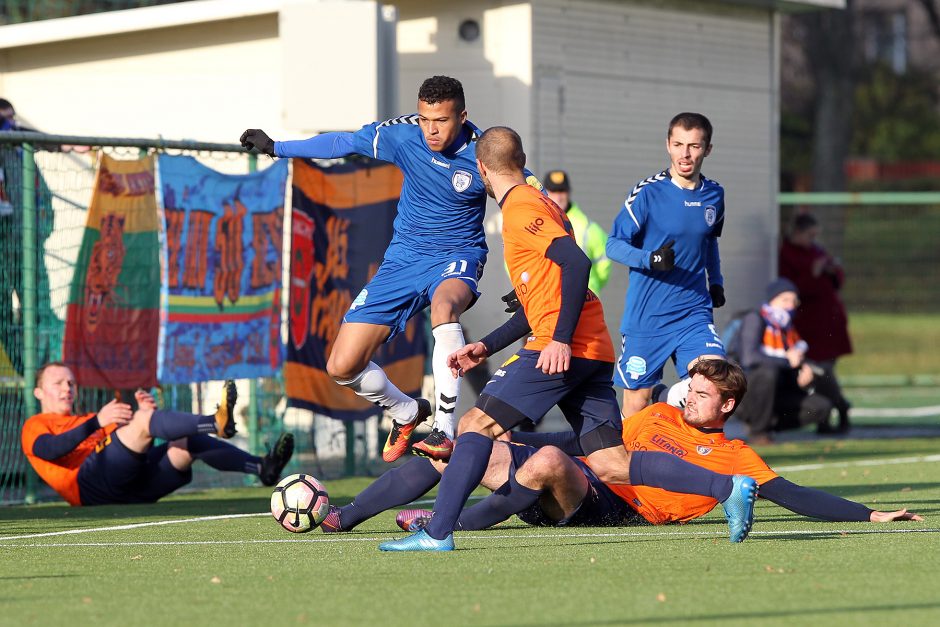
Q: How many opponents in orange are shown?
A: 3